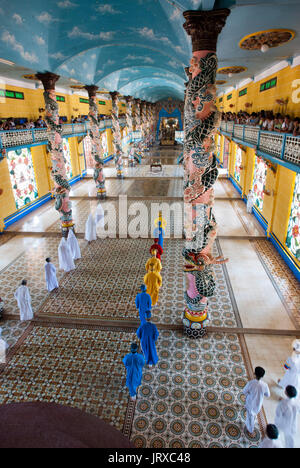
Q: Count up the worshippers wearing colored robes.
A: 8